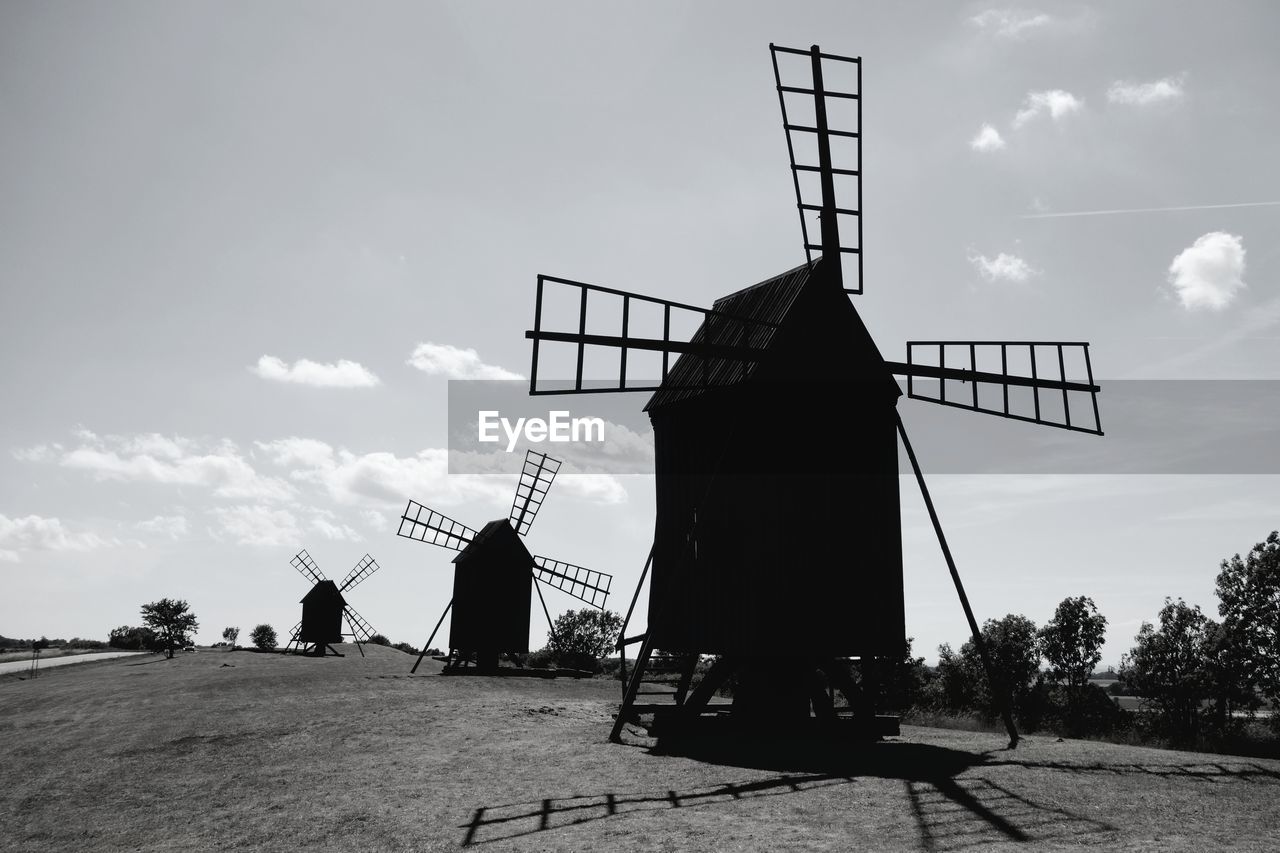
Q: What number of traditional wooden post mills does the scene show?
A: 3